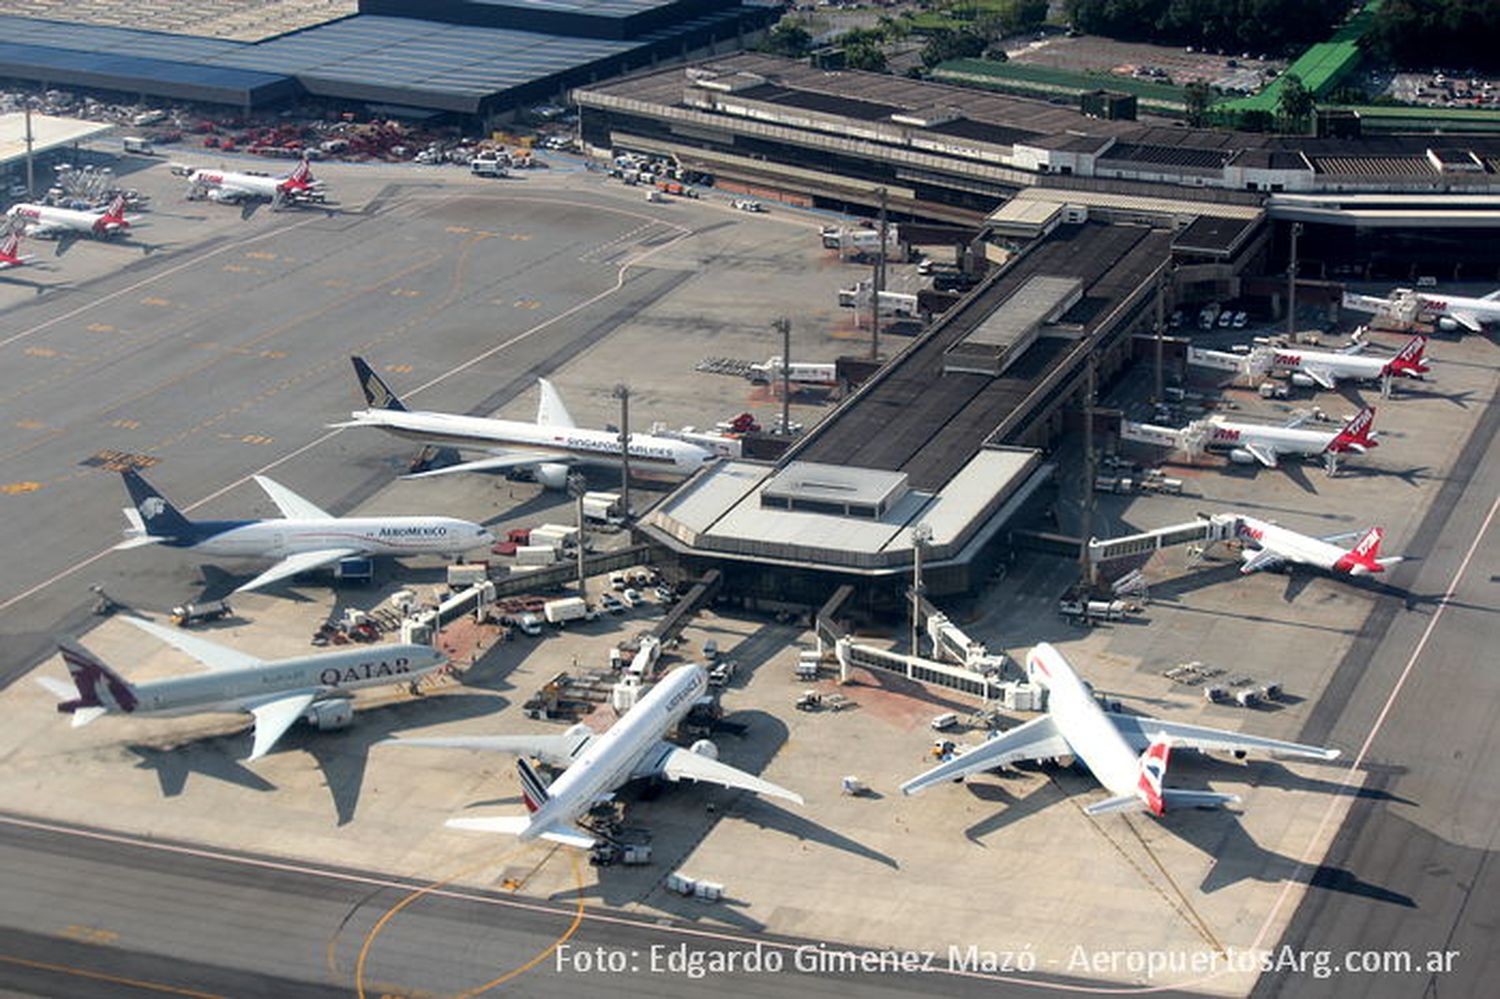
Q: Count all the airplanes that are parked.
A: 12